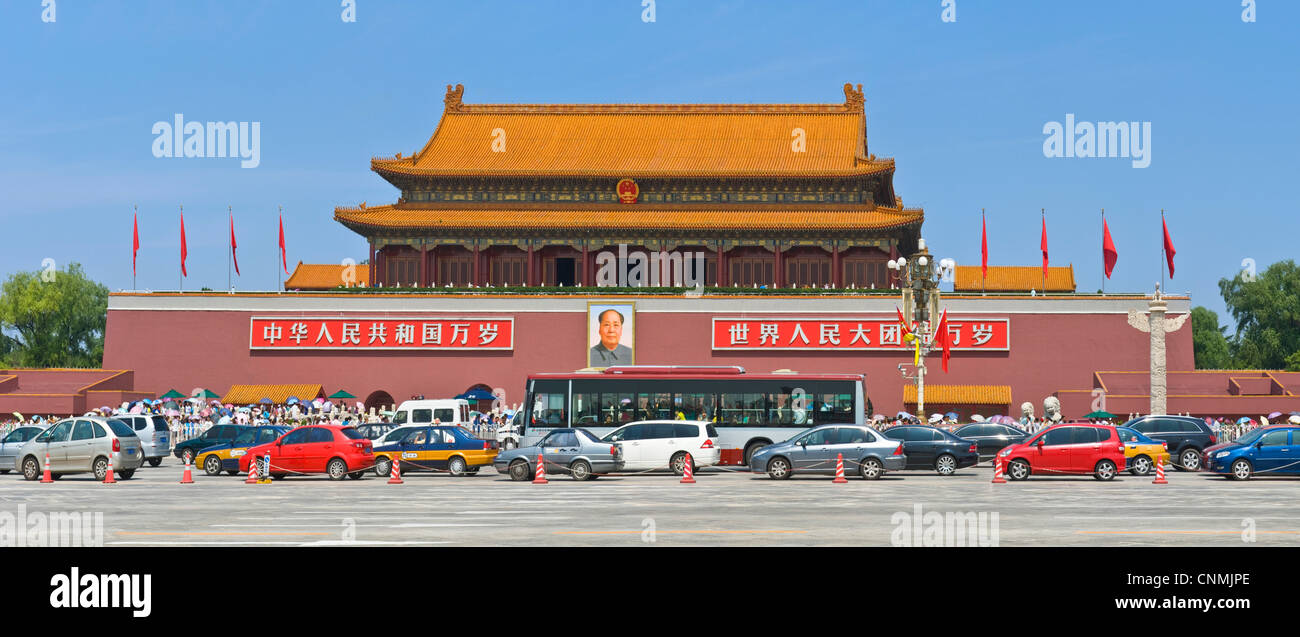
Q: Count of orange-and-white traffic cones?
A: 10